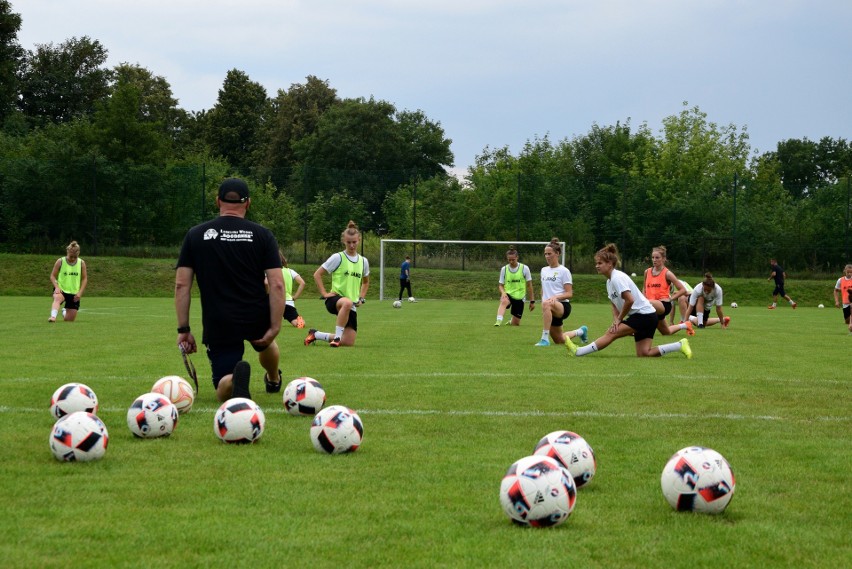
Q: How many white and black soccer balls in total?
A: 9